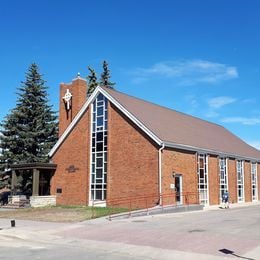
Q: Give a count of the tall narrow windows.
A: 5